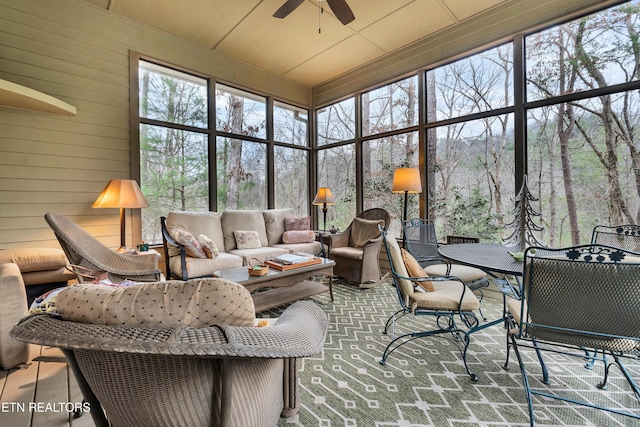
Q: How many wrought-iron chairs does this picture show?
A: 4